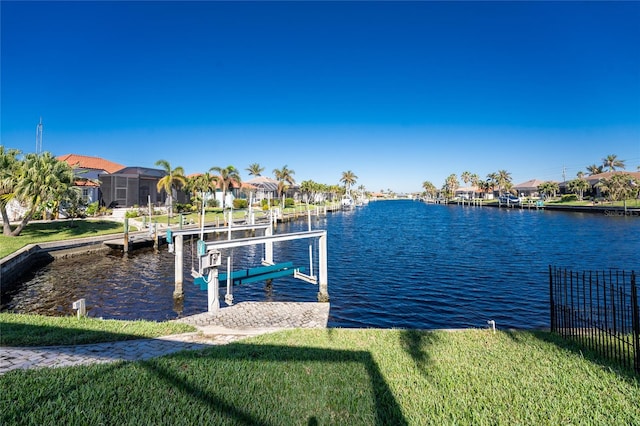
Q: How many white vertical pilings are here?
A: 4